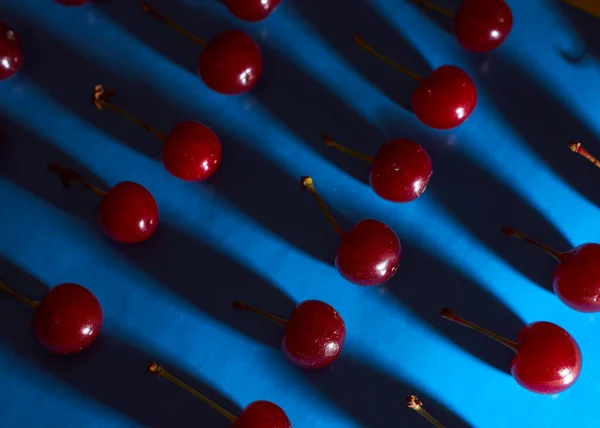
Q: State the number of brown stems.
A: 14